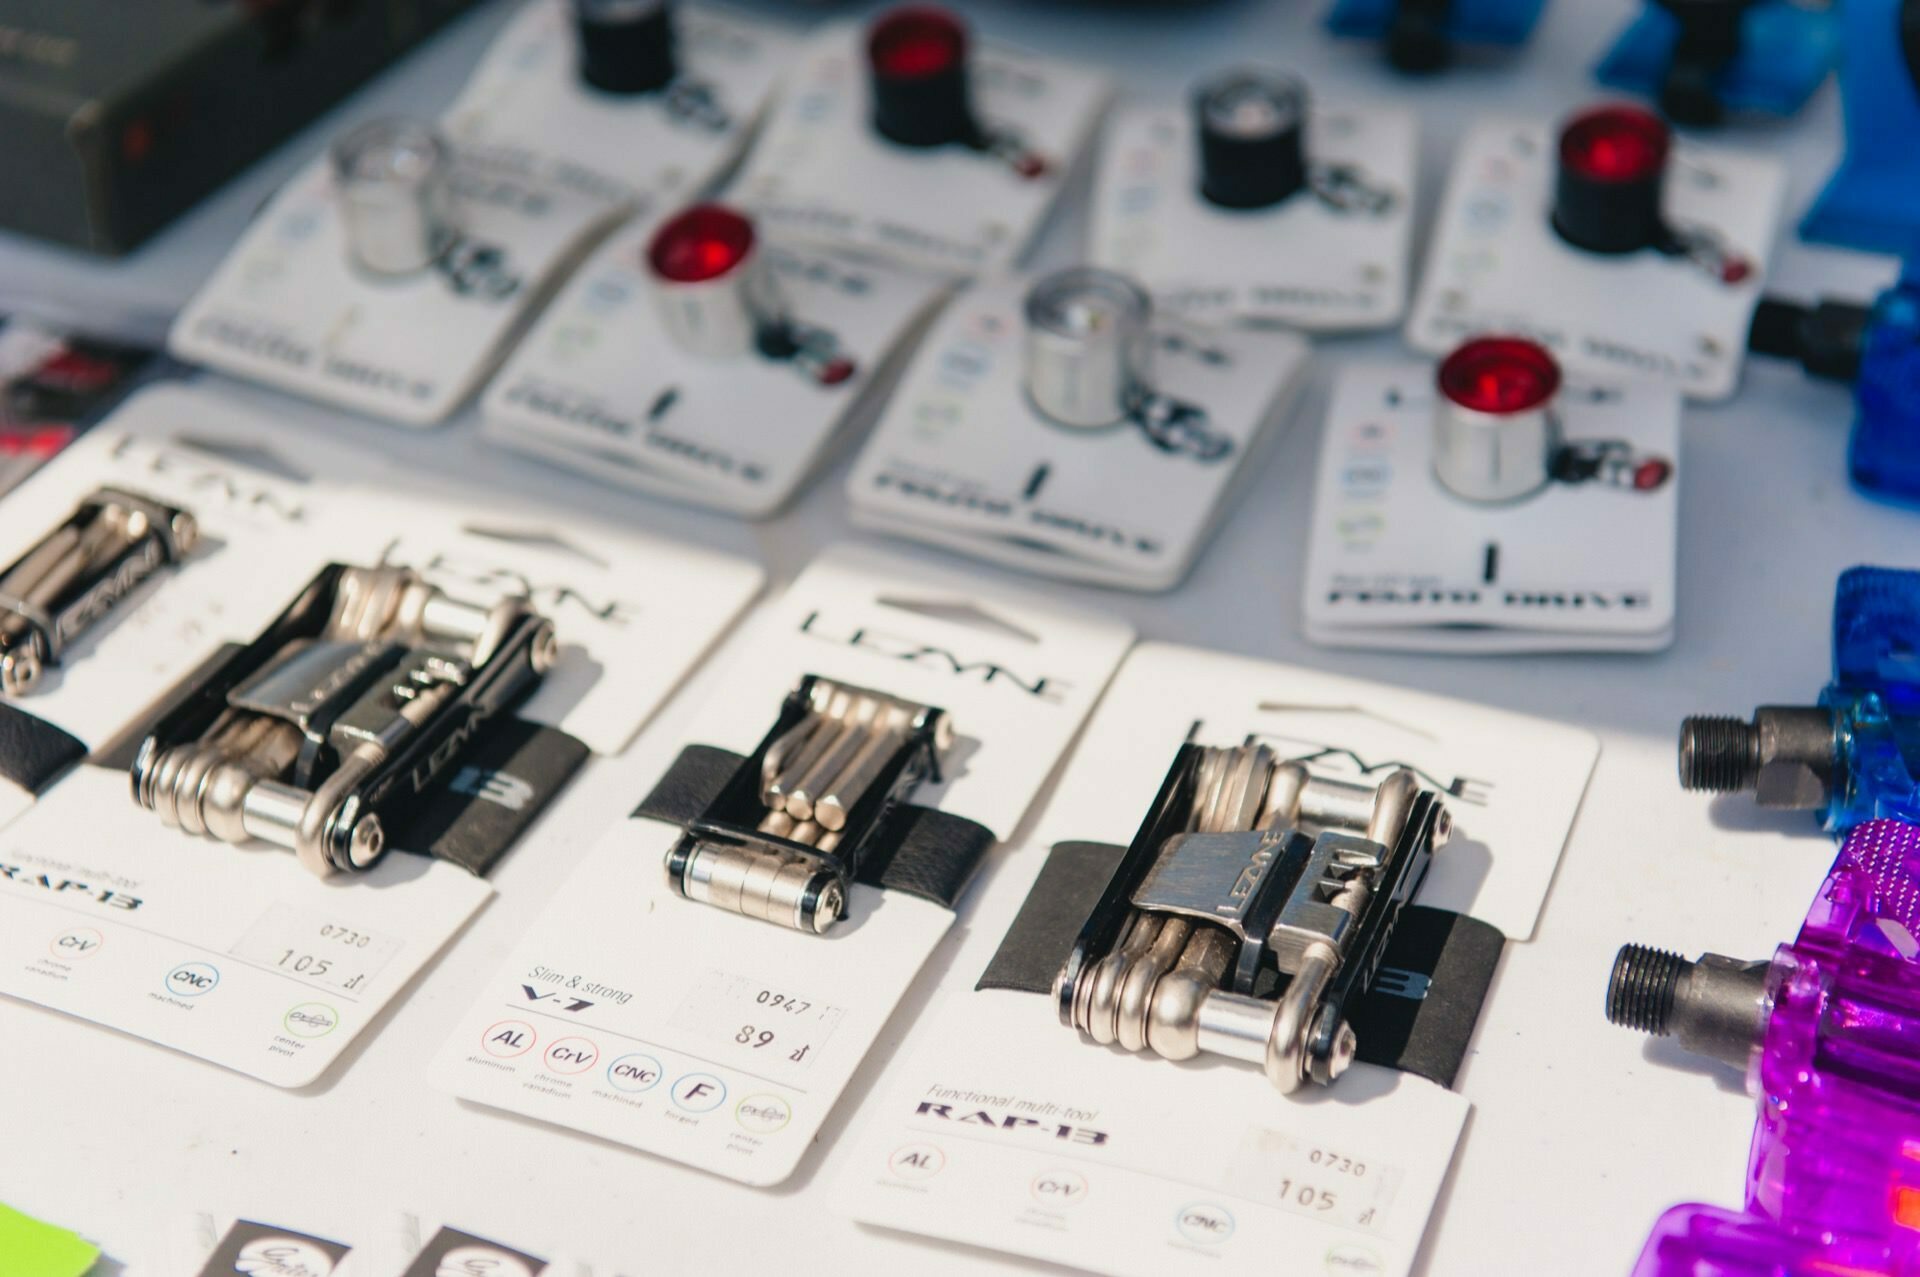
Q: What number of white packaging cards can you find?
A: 12